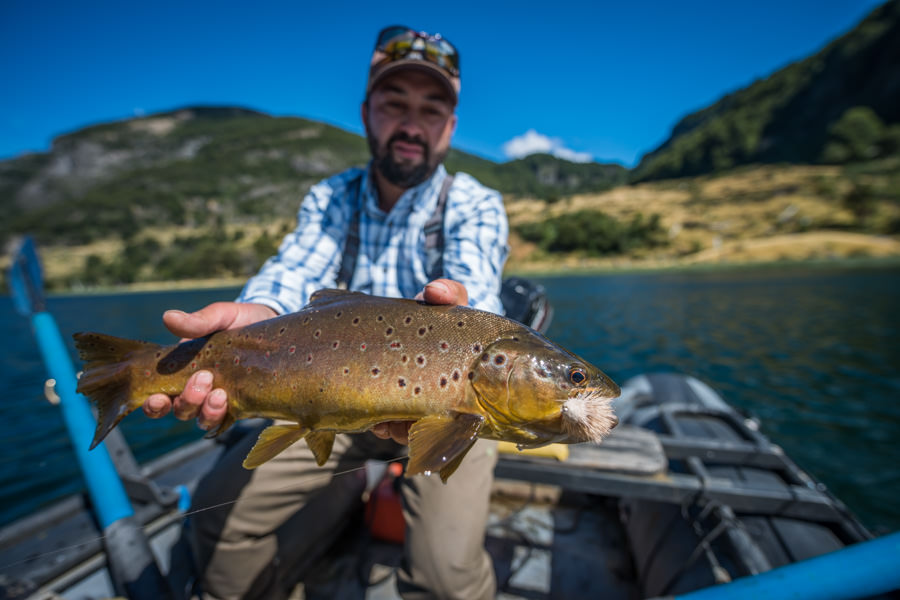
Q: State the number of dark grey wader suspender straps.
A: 2